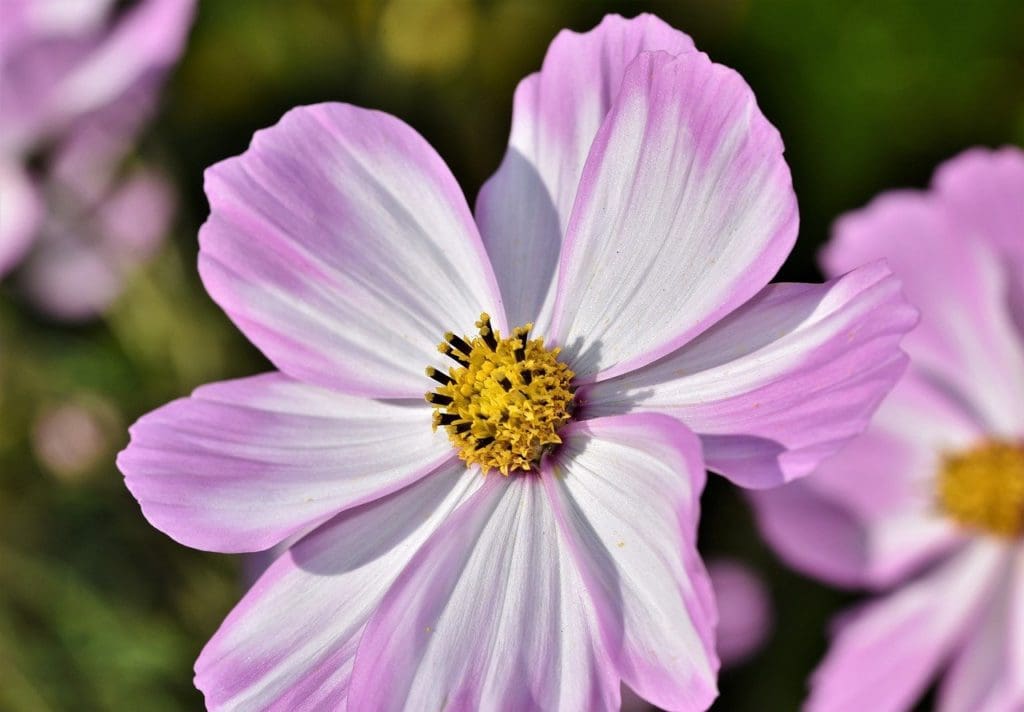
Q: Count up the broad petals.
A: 8